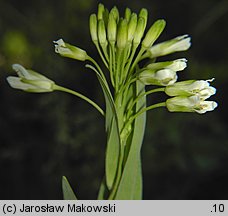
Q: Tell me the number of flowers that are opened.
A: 7